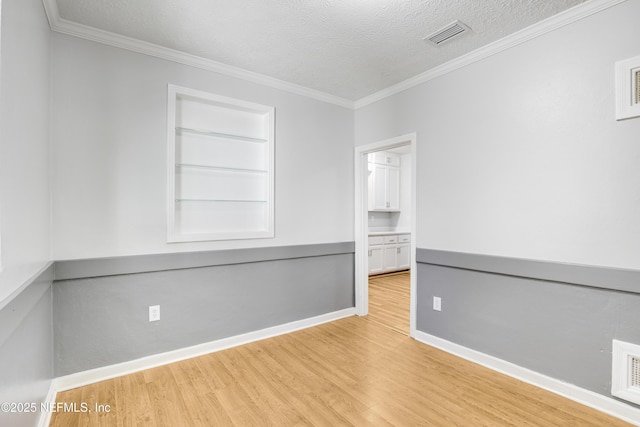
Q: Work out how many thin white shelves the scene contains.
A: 3